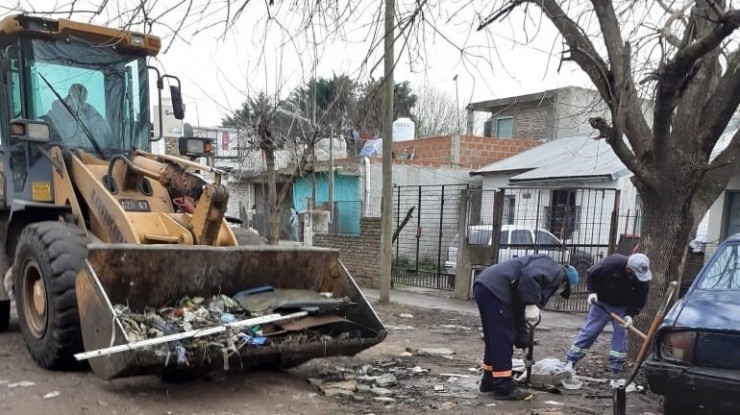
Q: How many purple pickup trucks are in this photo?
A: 0